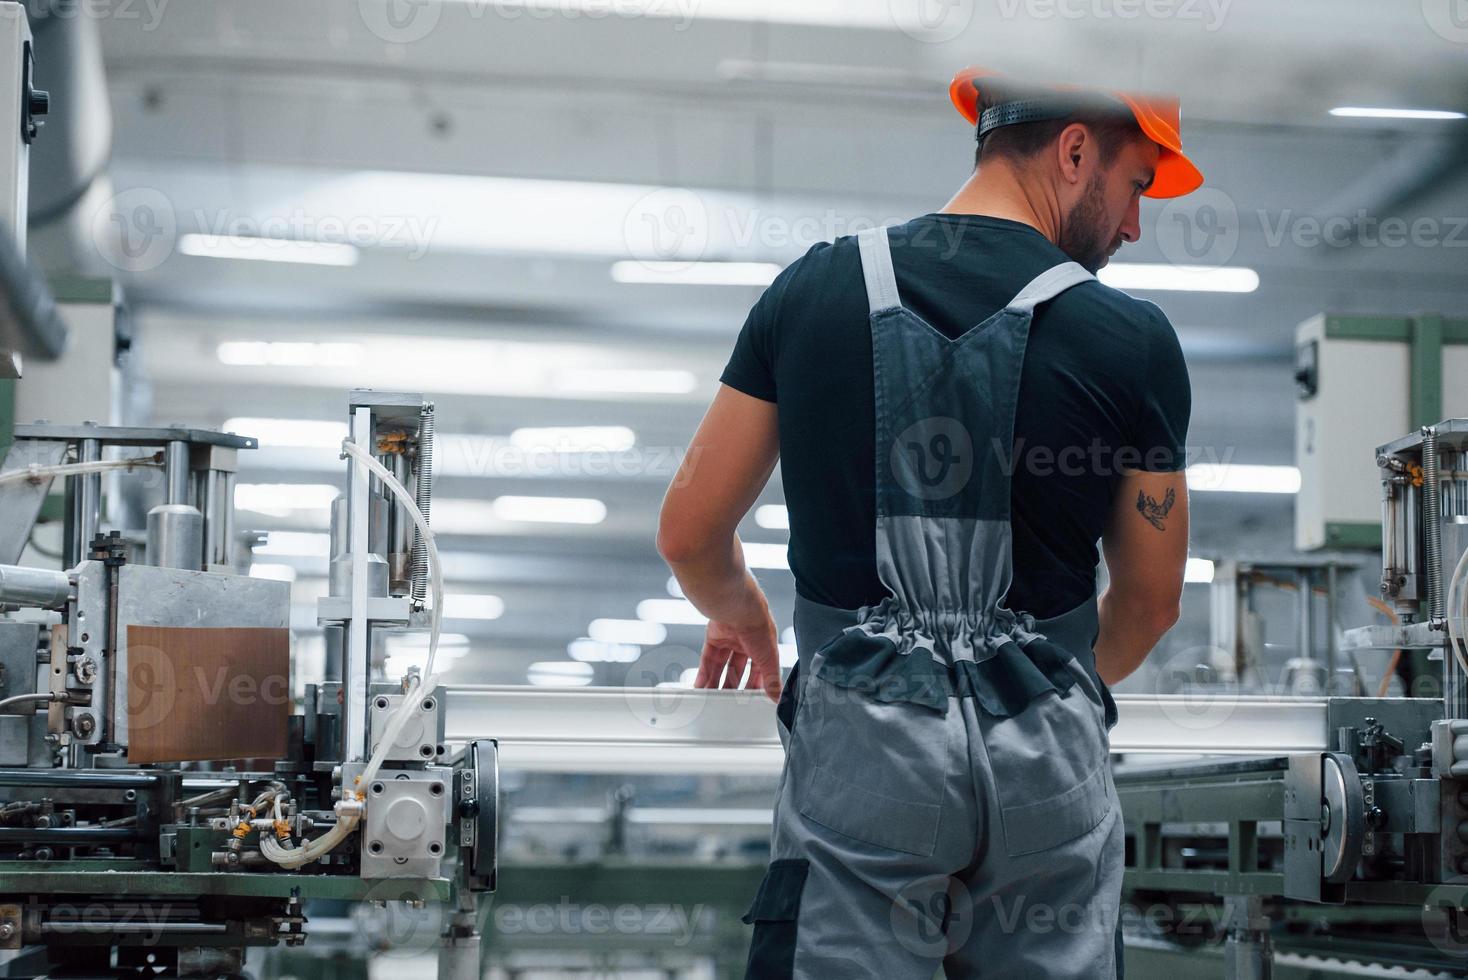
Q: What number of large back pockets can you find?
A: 2